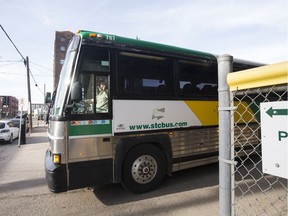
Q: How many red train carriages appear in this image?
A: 0